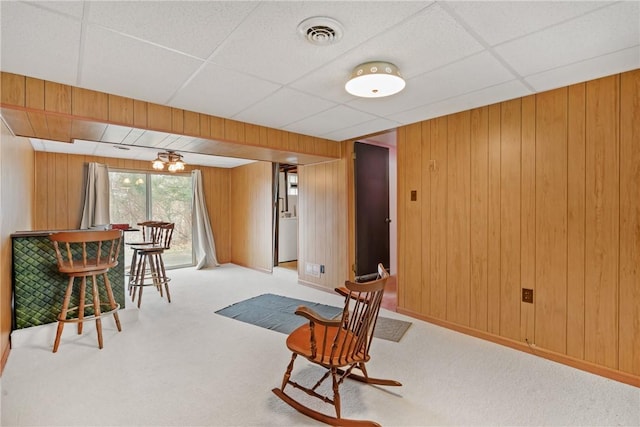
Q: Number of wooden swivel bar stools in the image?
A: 3